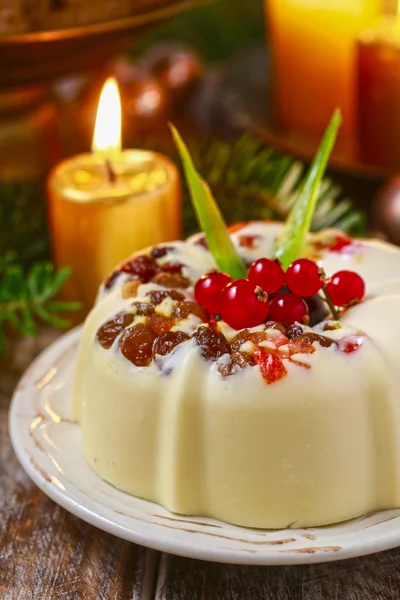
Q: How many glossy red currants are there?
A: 6